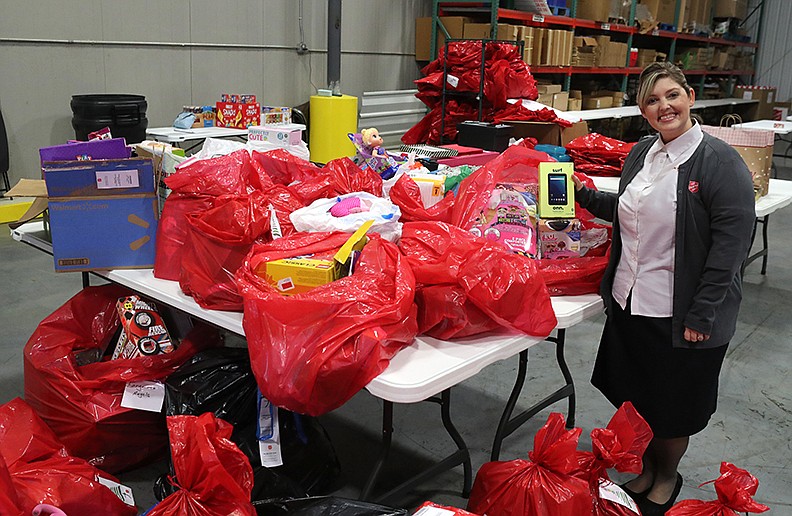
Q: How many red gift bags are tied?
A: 4